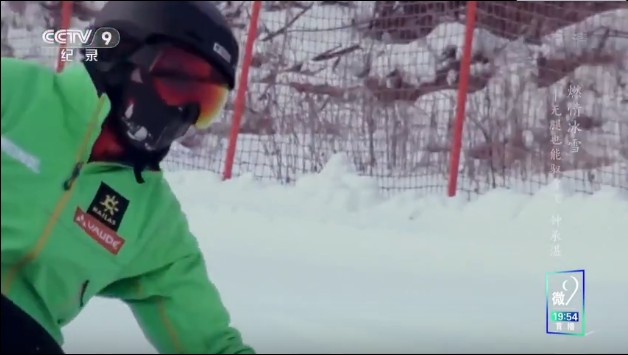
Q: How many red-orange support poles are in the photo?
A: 3